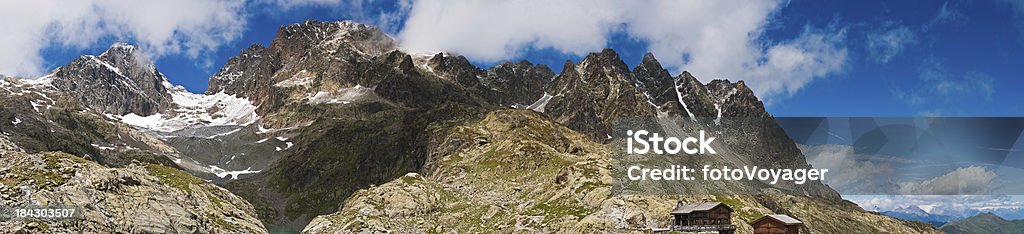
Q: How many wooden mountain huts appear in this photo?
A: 2